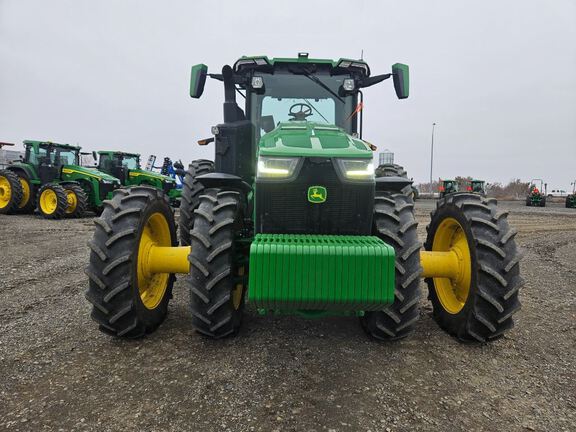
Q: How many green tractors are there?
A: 7